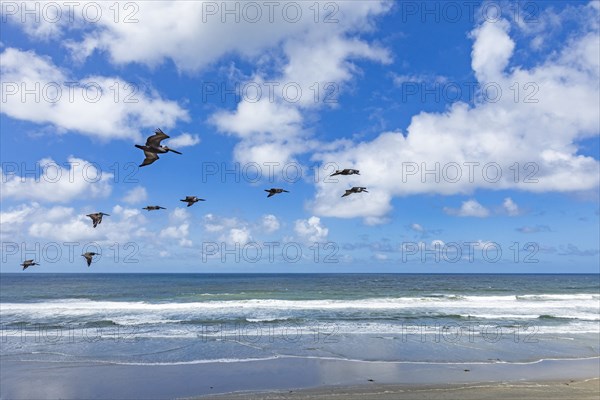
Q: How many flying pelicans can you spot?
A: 9